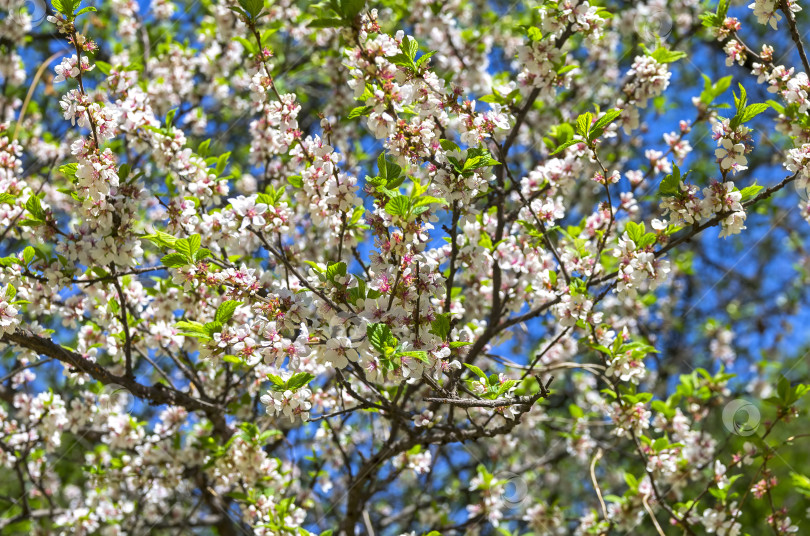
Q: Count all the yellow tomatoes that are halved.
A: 0